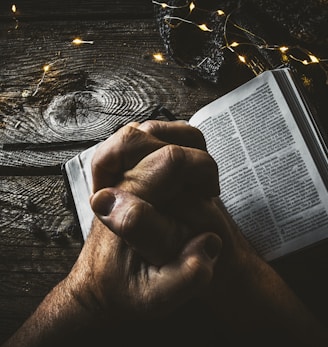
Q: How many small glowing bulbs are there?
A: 13